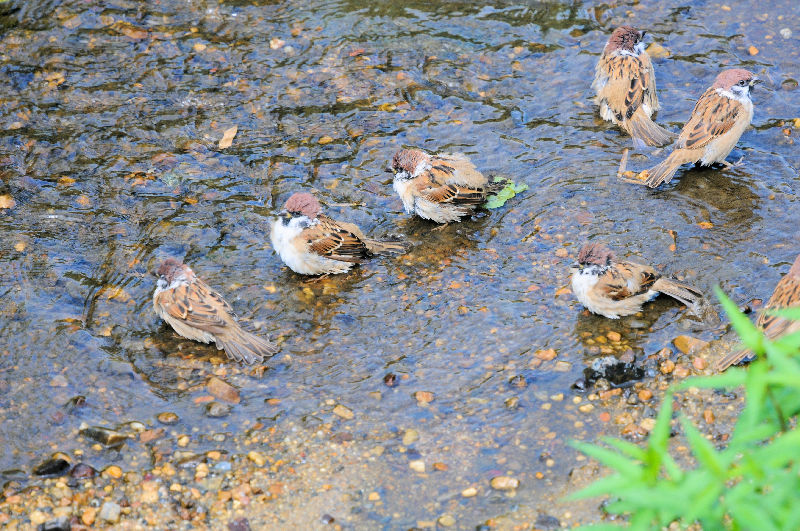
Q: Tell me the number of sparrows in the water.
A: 7